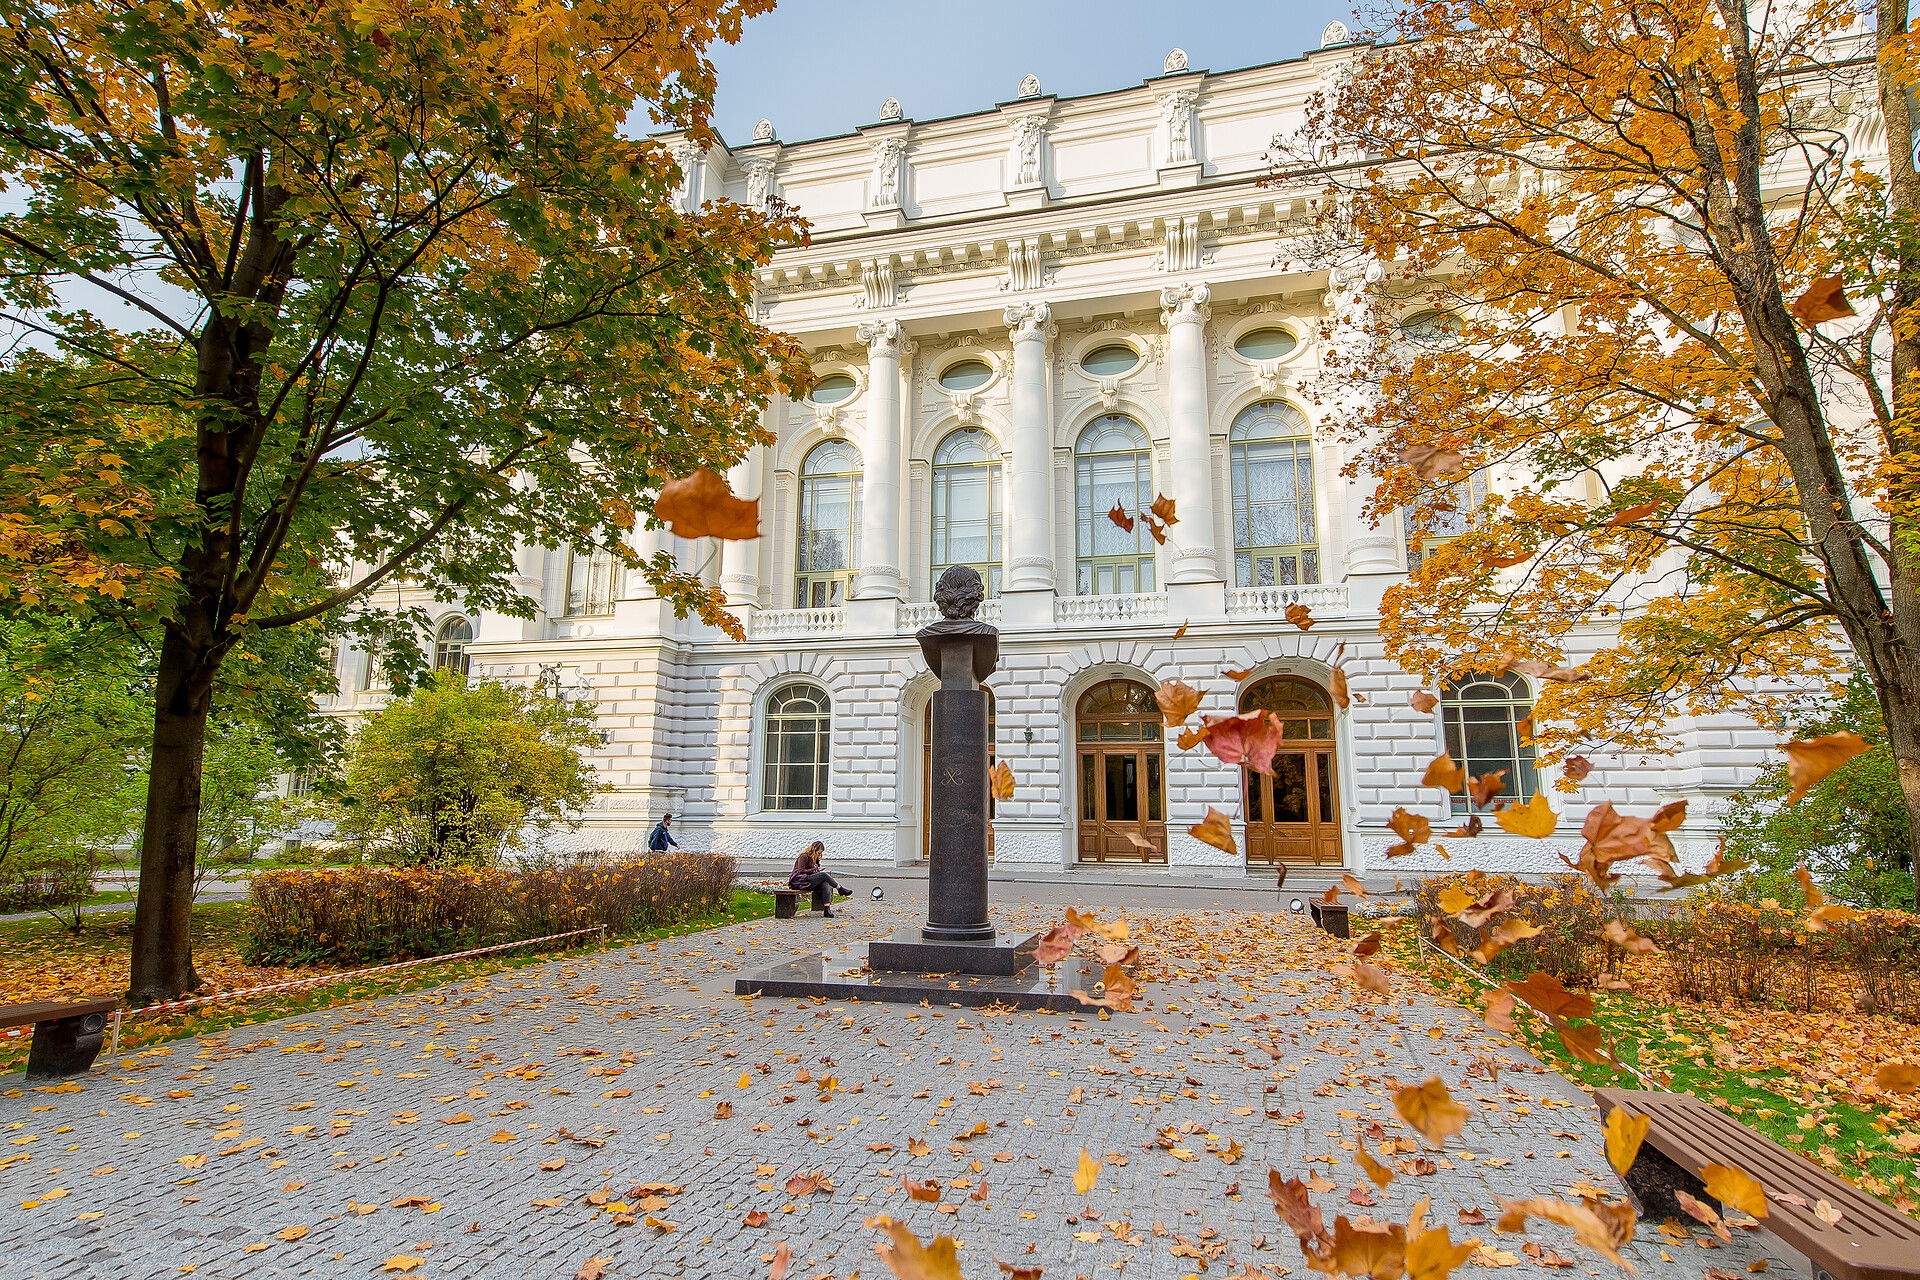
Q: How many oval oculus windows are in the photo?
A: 5